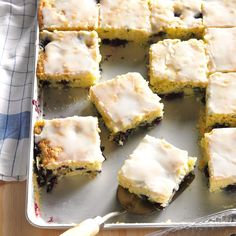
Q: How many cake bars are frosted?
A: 12